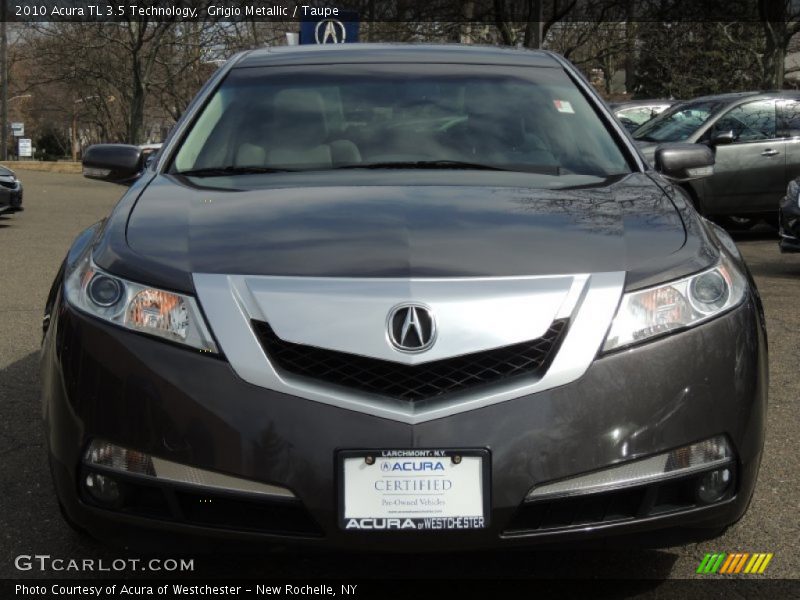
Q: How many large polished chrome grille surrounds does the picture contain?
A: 1